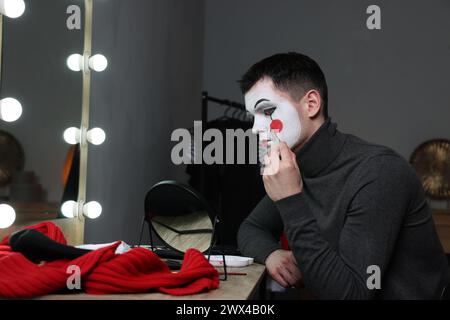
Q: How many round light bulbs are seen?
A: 9